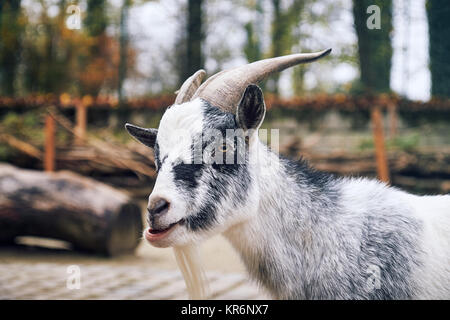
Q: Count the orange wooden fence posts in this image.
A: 4